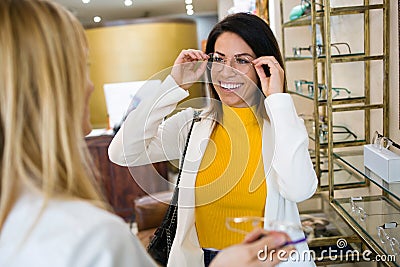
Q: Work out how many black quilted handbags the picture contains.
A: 1